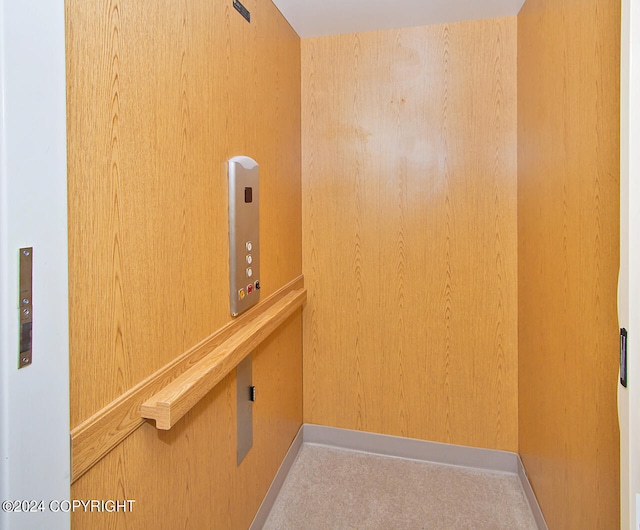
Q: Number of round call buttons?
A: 3